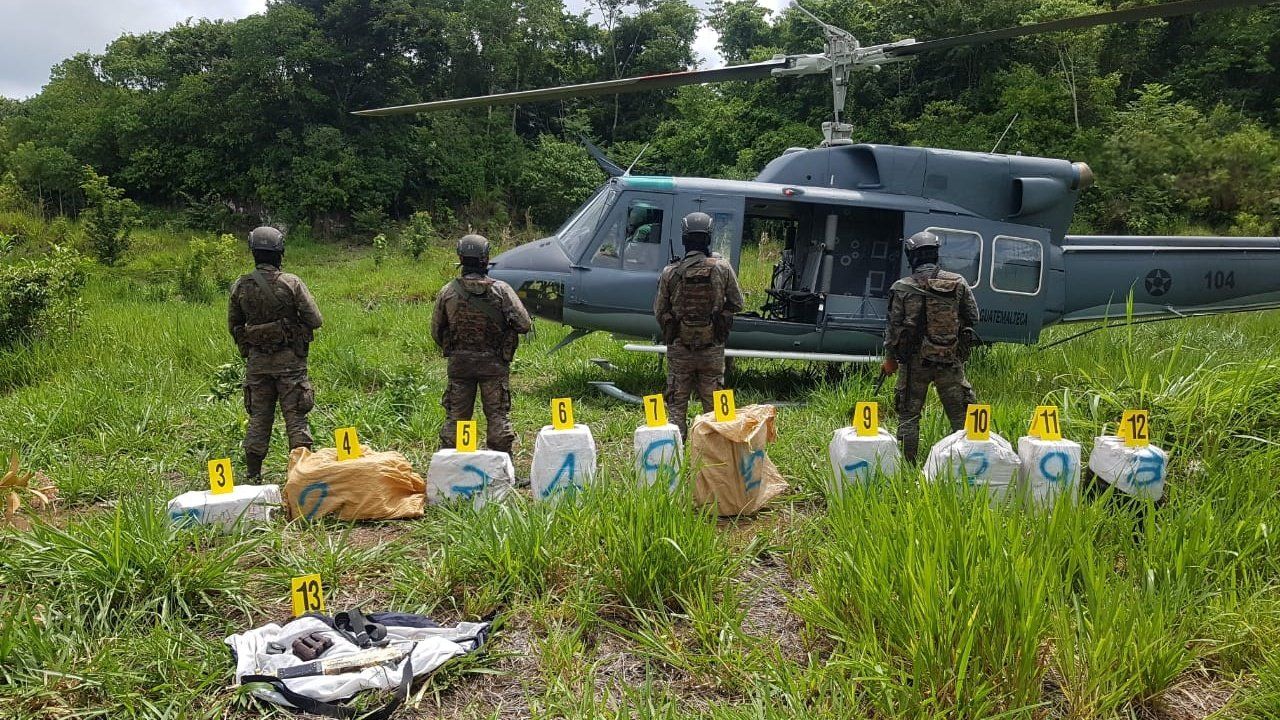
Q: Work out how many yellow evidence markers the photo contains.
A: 11